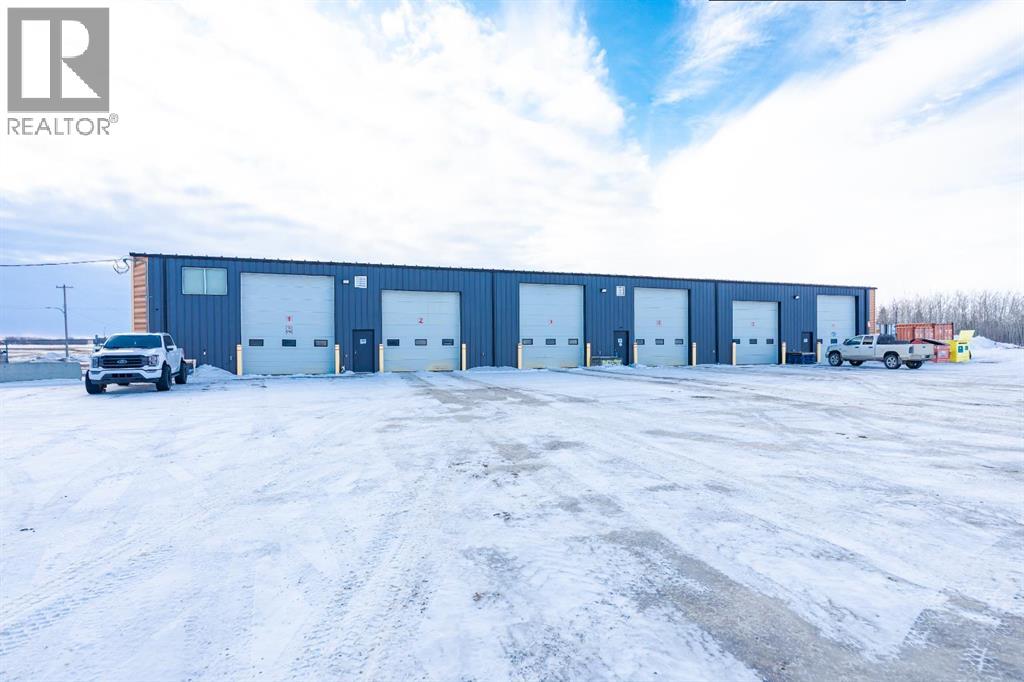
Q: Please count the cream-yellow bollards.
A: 11